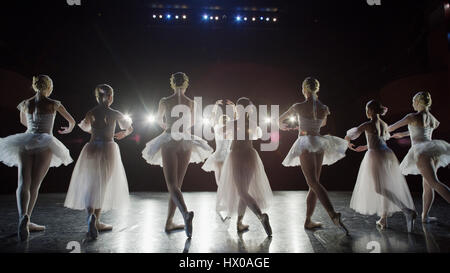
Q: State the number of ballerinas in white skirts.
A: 8